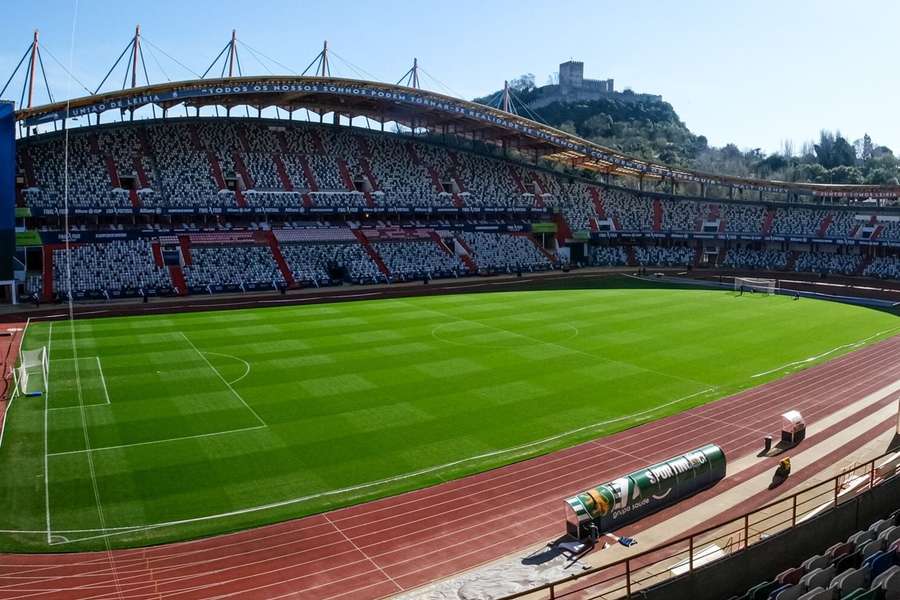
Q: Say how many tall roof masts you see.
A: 6